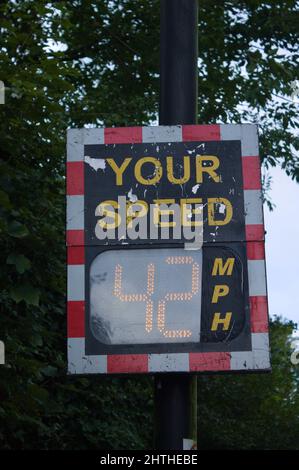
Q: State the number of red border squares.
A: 10